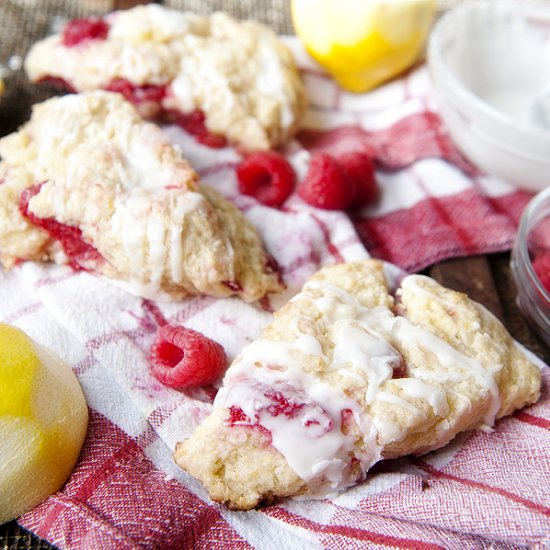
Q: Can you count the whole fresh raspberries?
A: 4